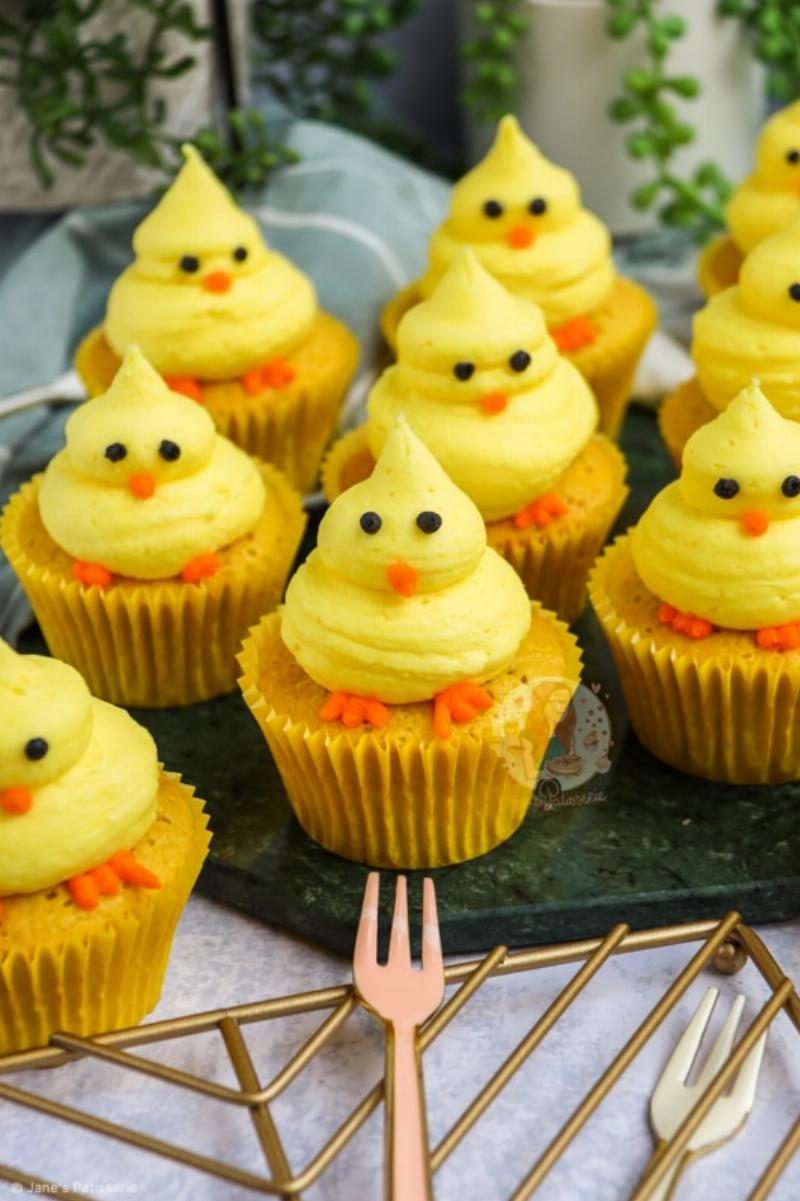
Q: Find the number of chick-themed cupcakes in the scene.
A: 9